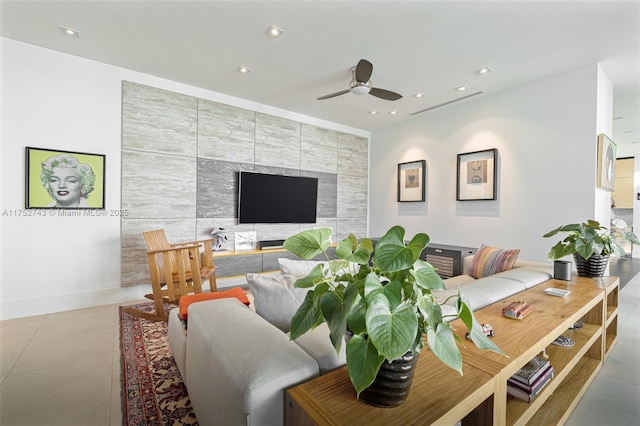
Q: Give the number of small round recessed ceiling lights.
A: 8